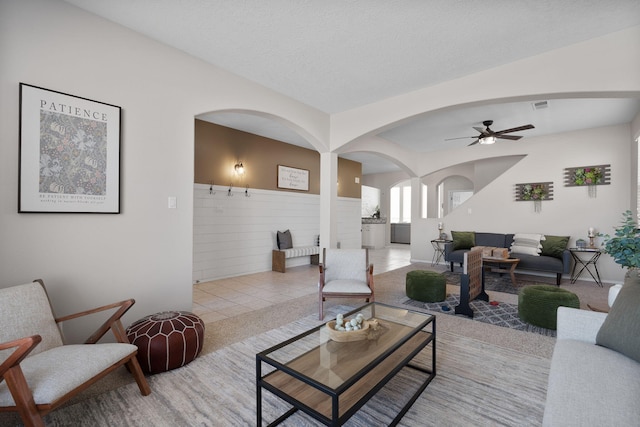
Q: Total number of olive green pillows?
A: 2